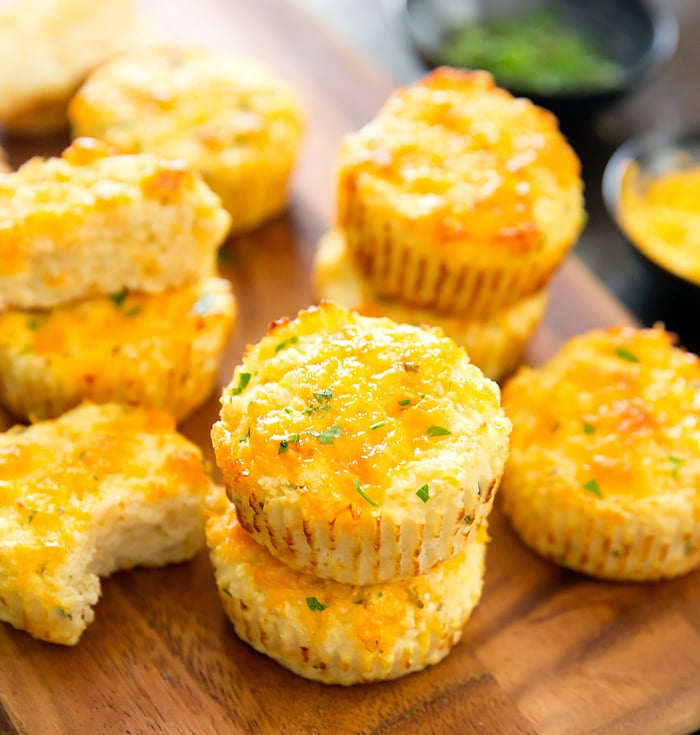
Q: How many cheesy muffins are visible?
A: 10